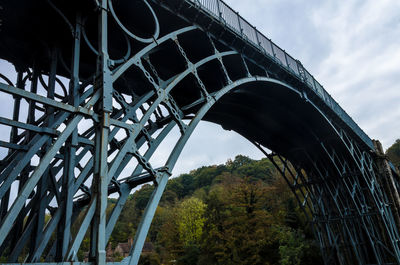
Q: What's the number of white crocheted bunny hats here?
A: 0